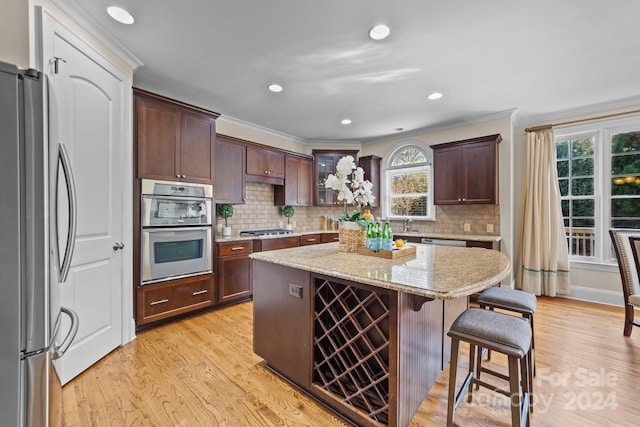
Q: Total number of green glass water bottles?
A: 3